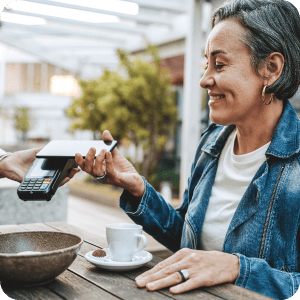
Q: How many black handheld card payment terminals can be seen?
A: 1